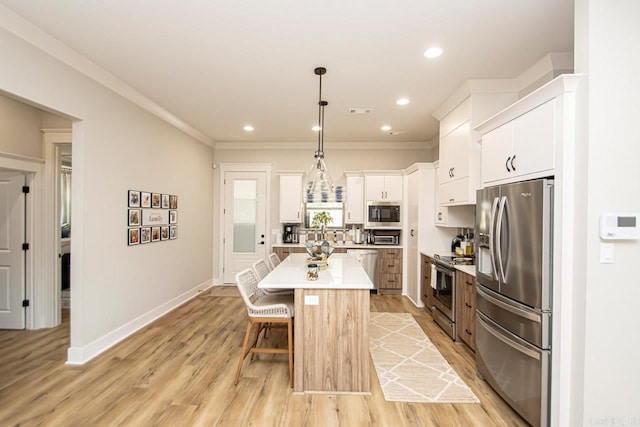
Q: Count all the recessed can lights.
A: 5